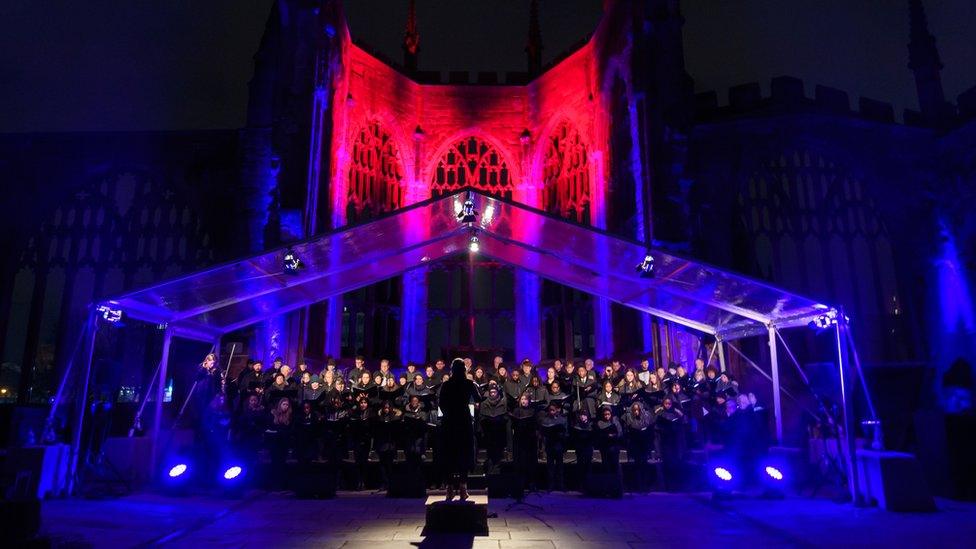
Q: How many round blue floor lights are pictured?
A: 4